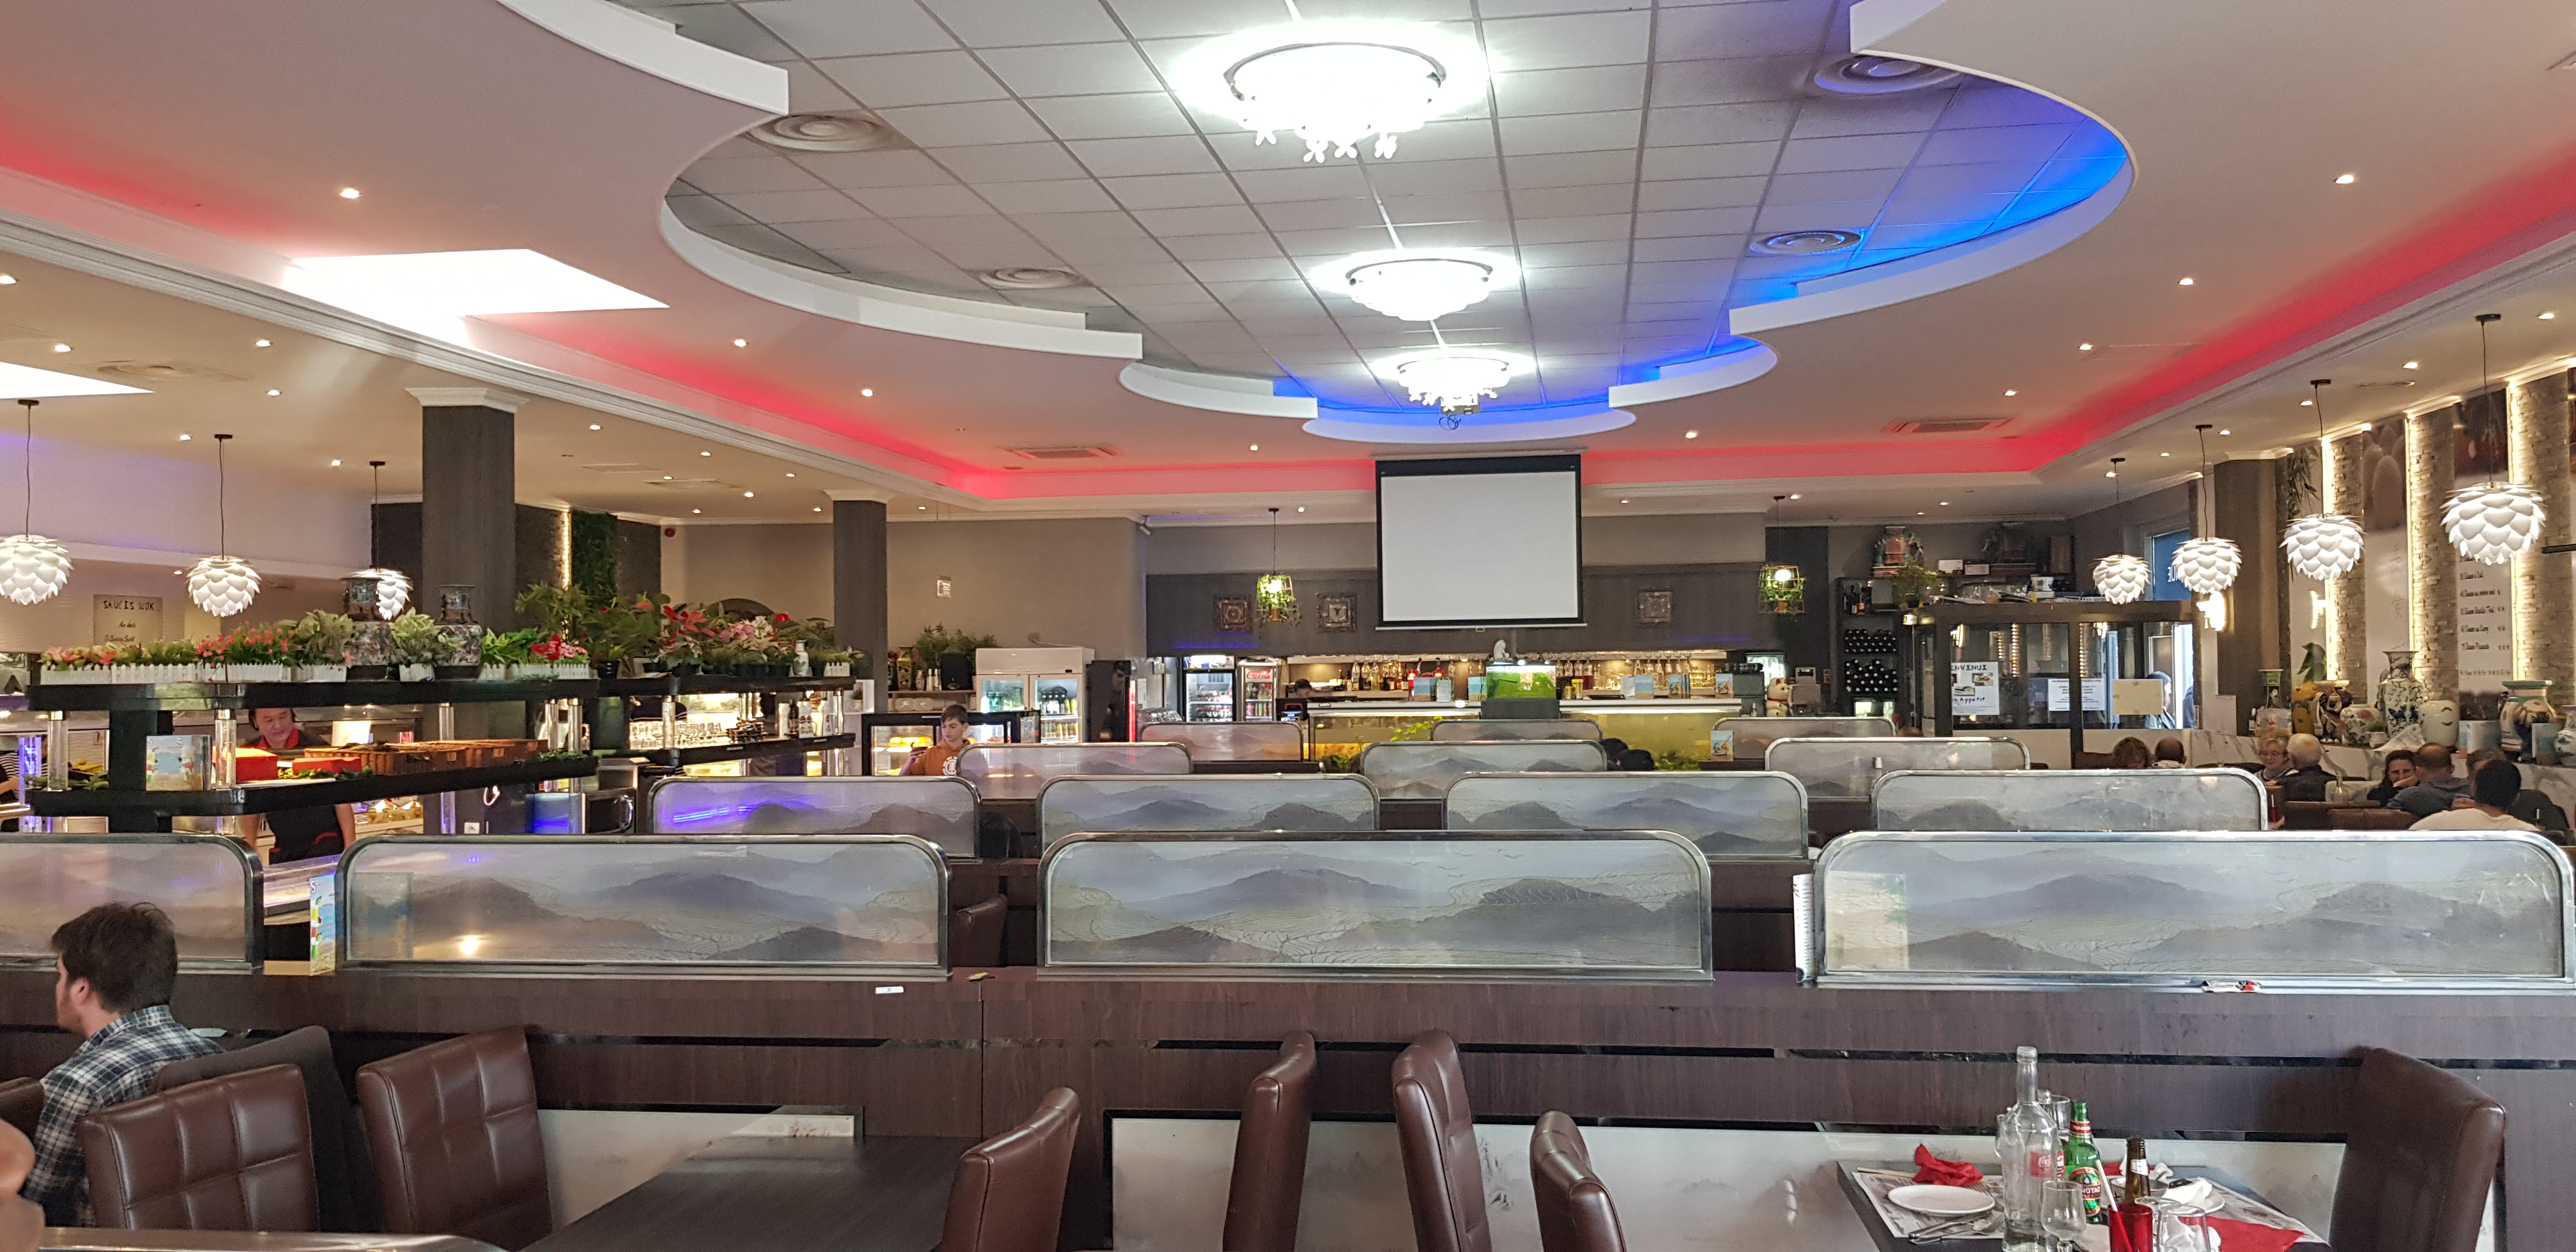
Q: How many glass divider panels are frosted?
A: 14